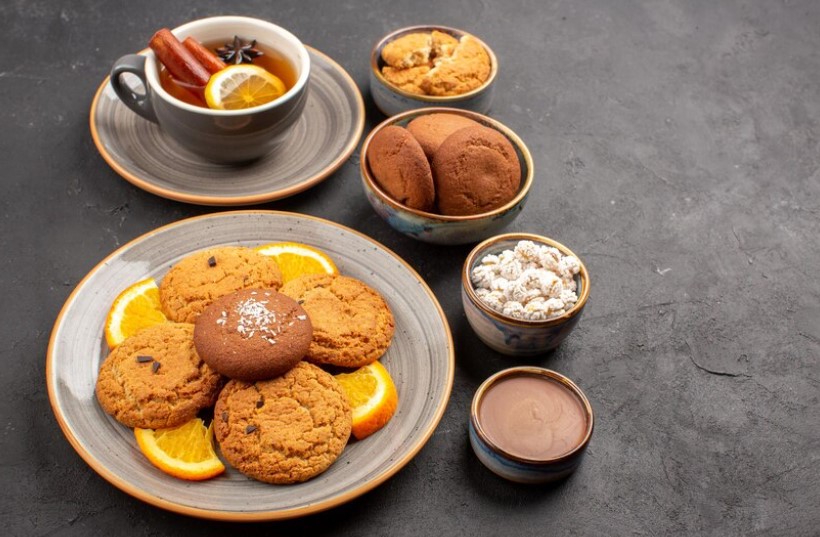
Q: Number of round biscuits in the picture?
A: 8